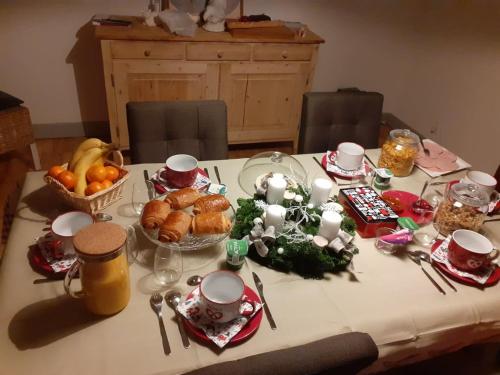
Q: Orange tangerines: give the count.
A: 6